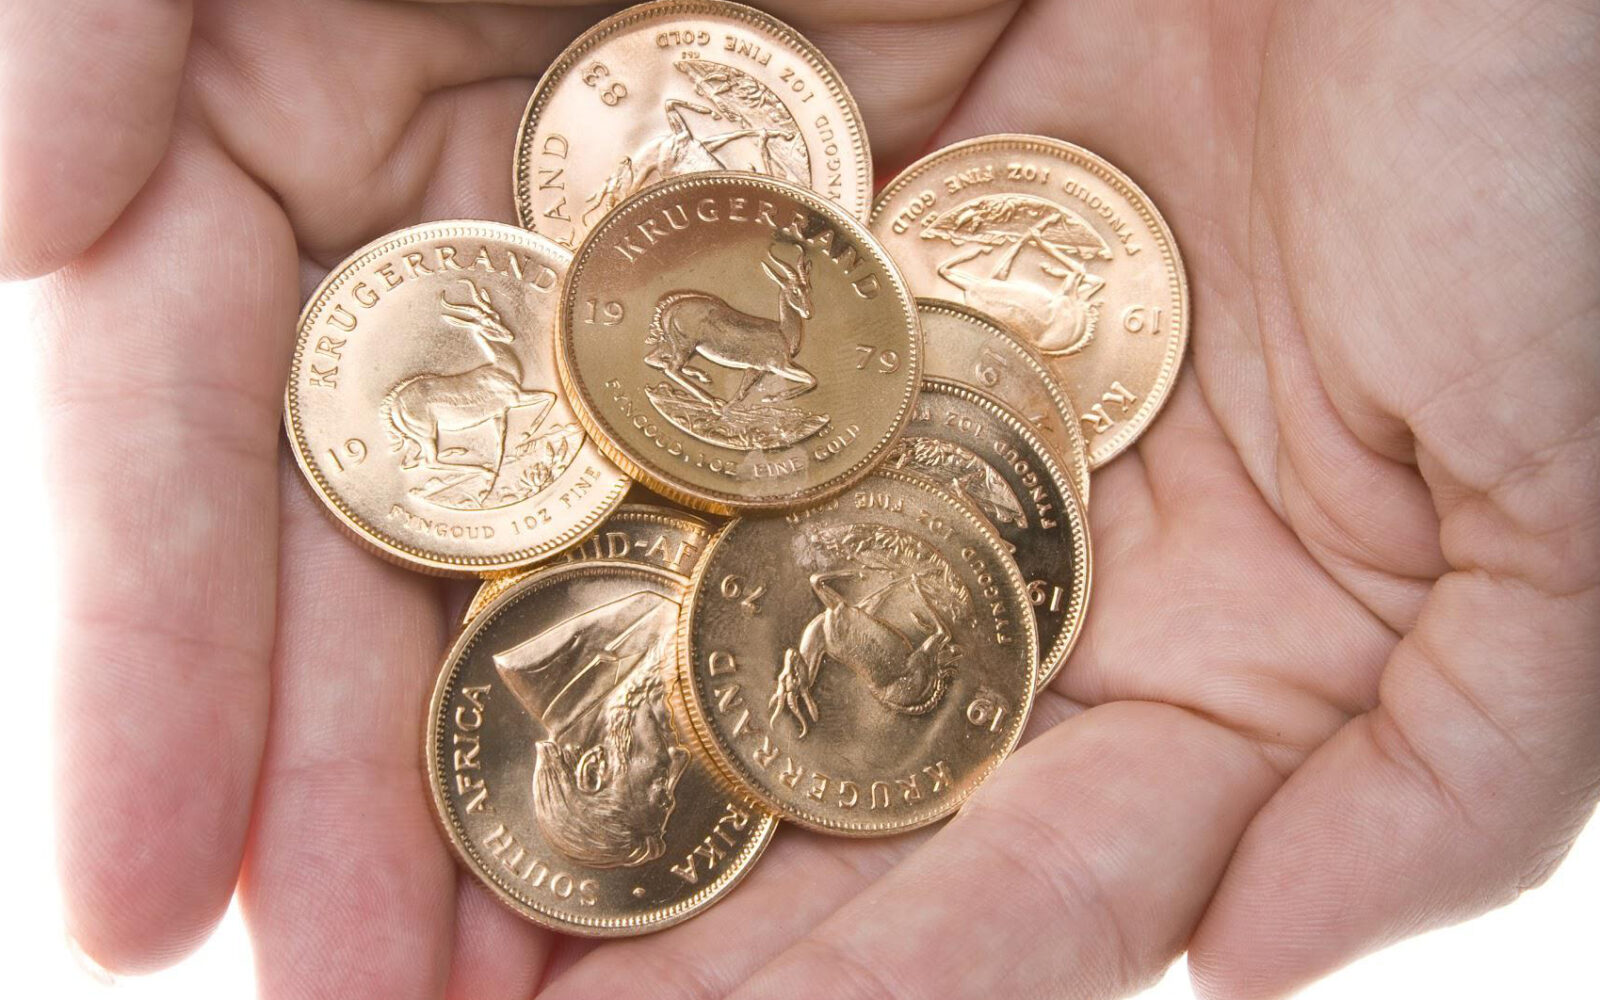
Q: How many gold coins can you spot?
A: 9